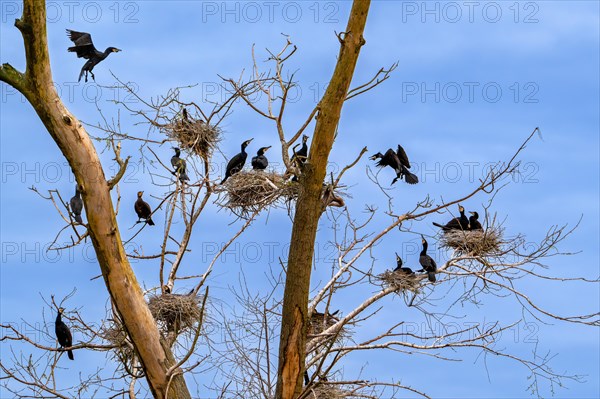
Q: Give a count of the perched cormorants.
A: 11